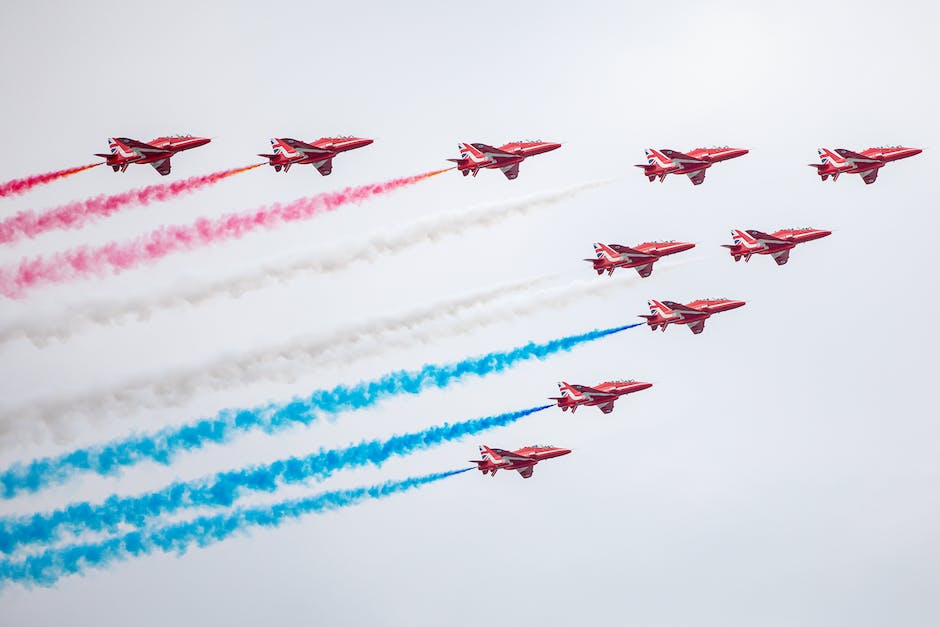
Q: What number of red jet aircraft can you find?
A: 10